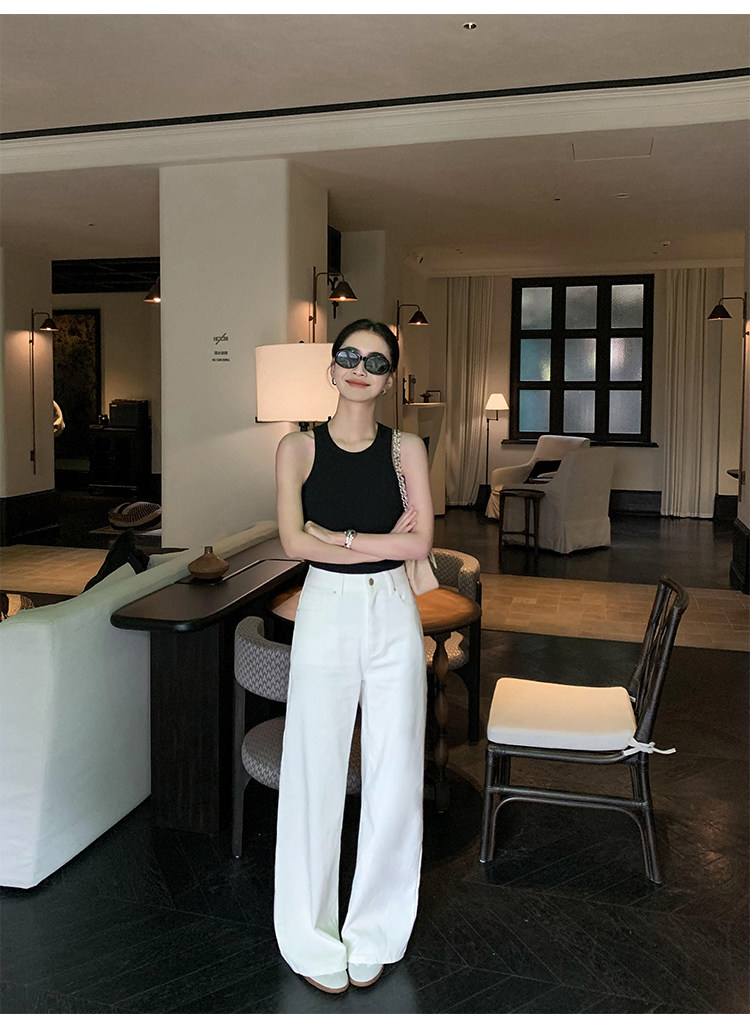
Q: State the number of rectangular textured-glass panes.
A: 9